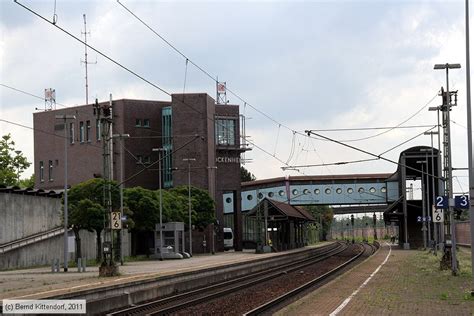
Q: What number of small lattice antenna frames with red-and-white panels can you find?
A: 2